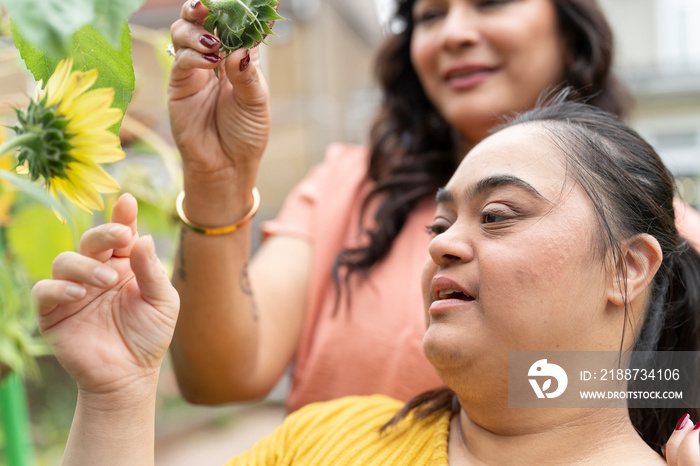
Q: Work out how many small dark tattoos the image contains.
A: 2